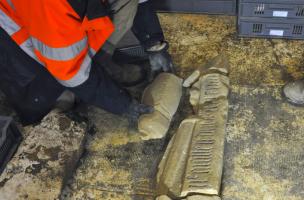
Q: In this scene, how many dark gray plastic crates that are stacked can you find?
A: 2